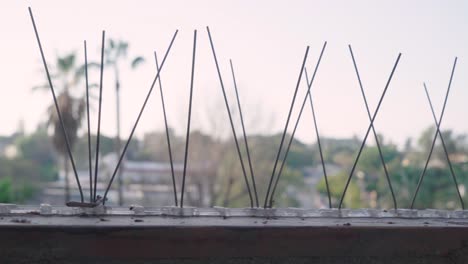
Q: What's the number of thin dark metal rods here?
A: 15